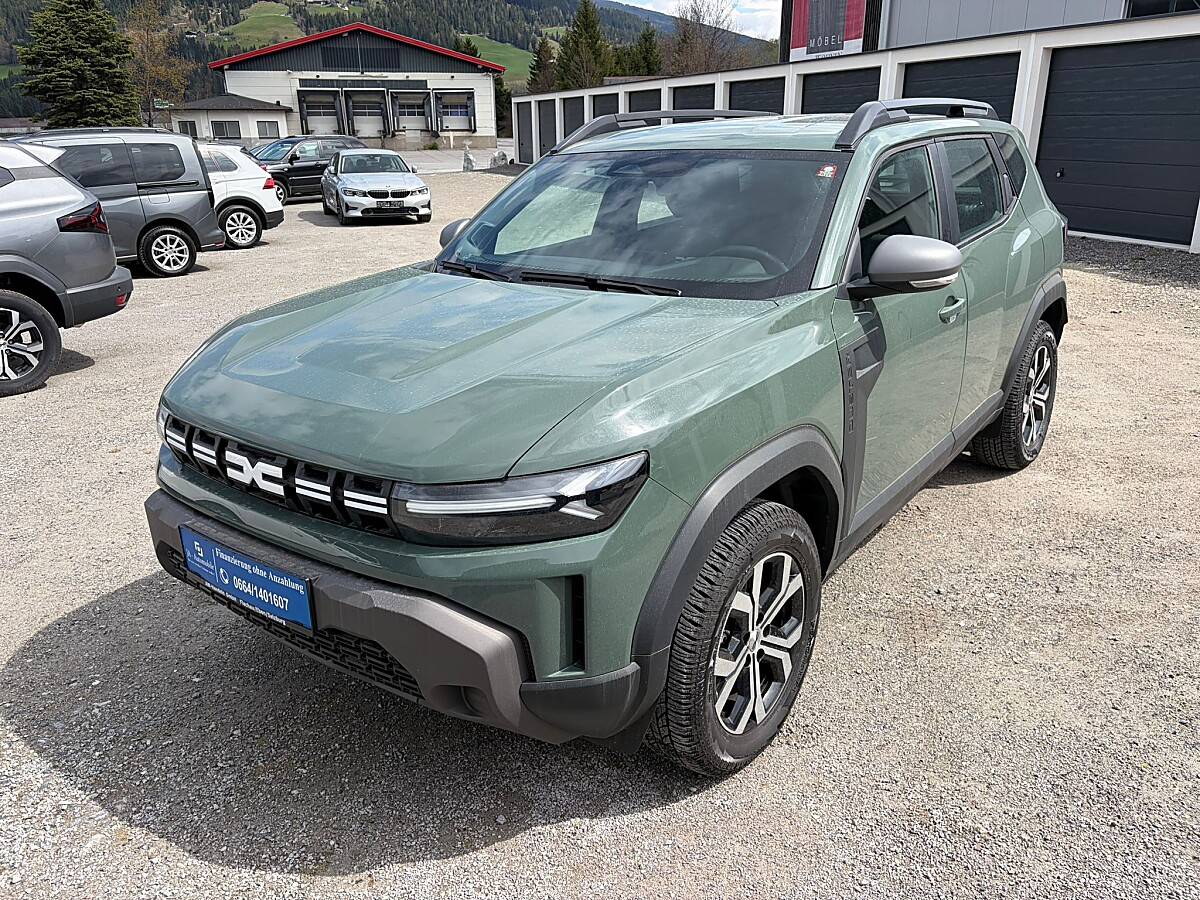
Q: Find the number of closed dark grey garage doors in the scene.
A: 10